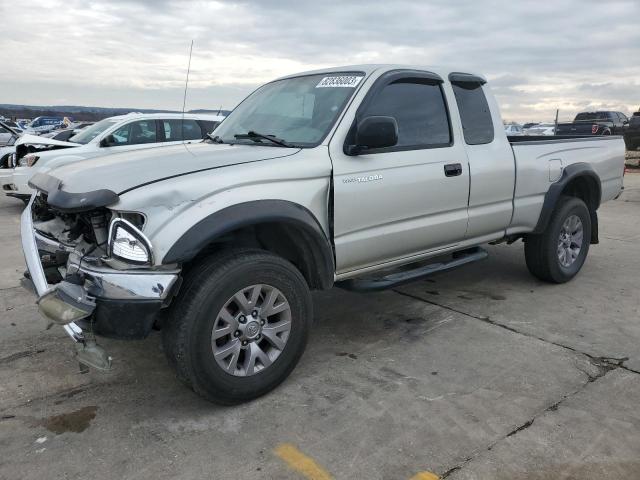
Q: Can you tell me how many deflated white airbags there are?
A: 0